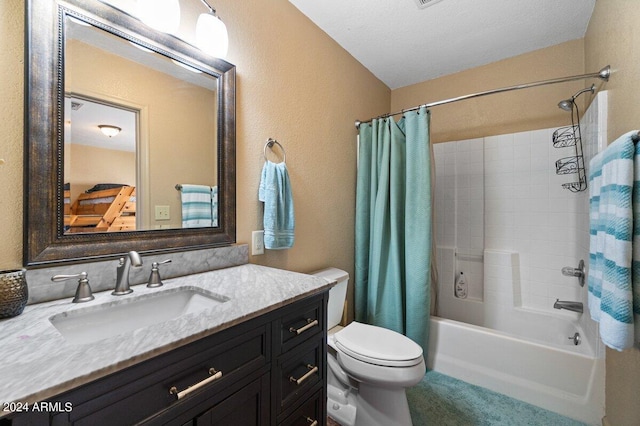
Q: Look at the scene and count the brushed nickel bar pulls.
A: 4